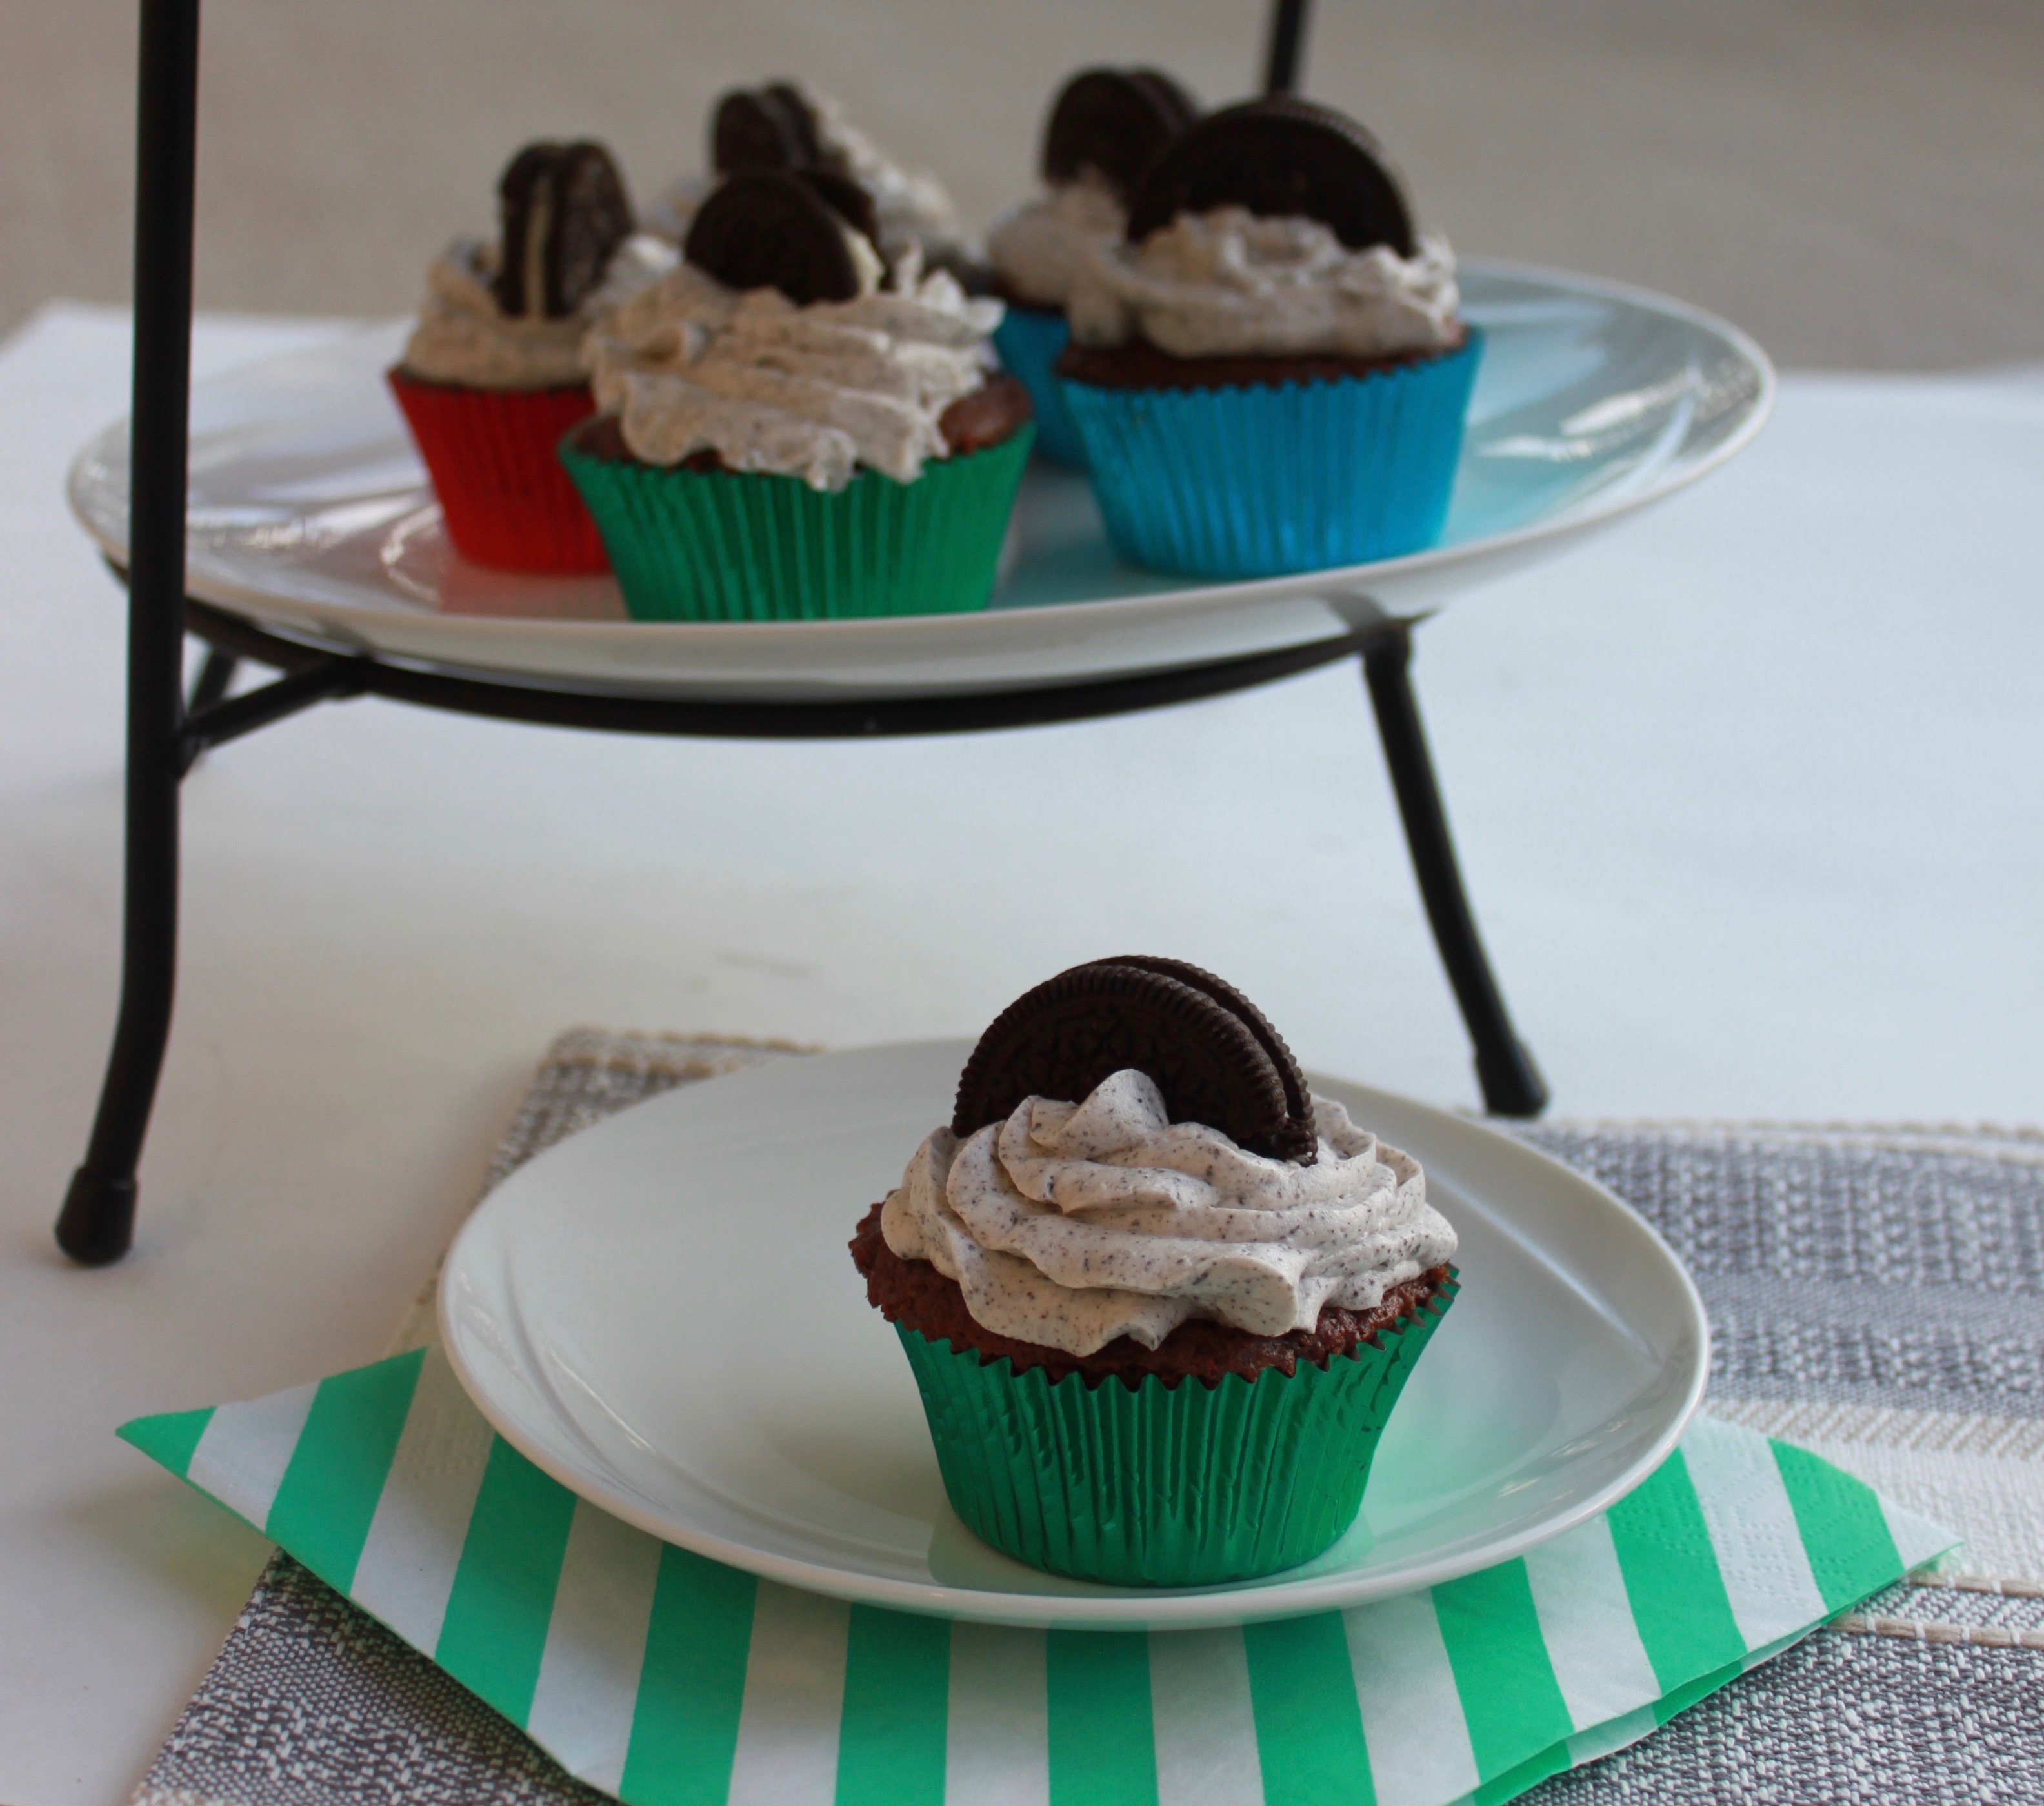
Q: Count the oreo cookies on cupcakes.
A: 6